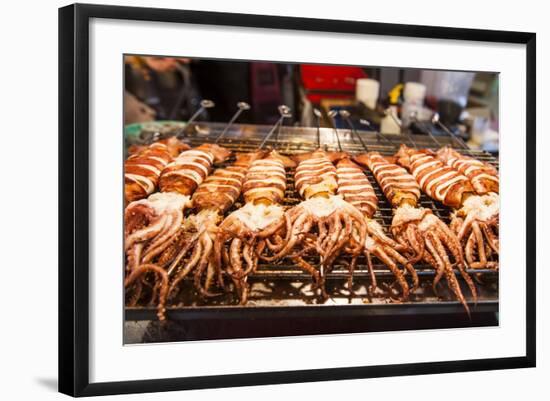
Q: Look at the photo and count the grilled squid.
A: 9